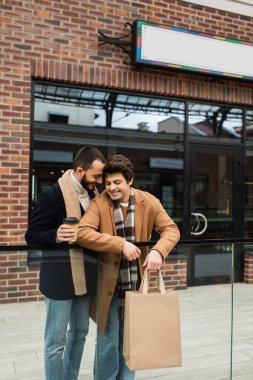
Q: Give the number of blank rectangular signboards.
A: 1